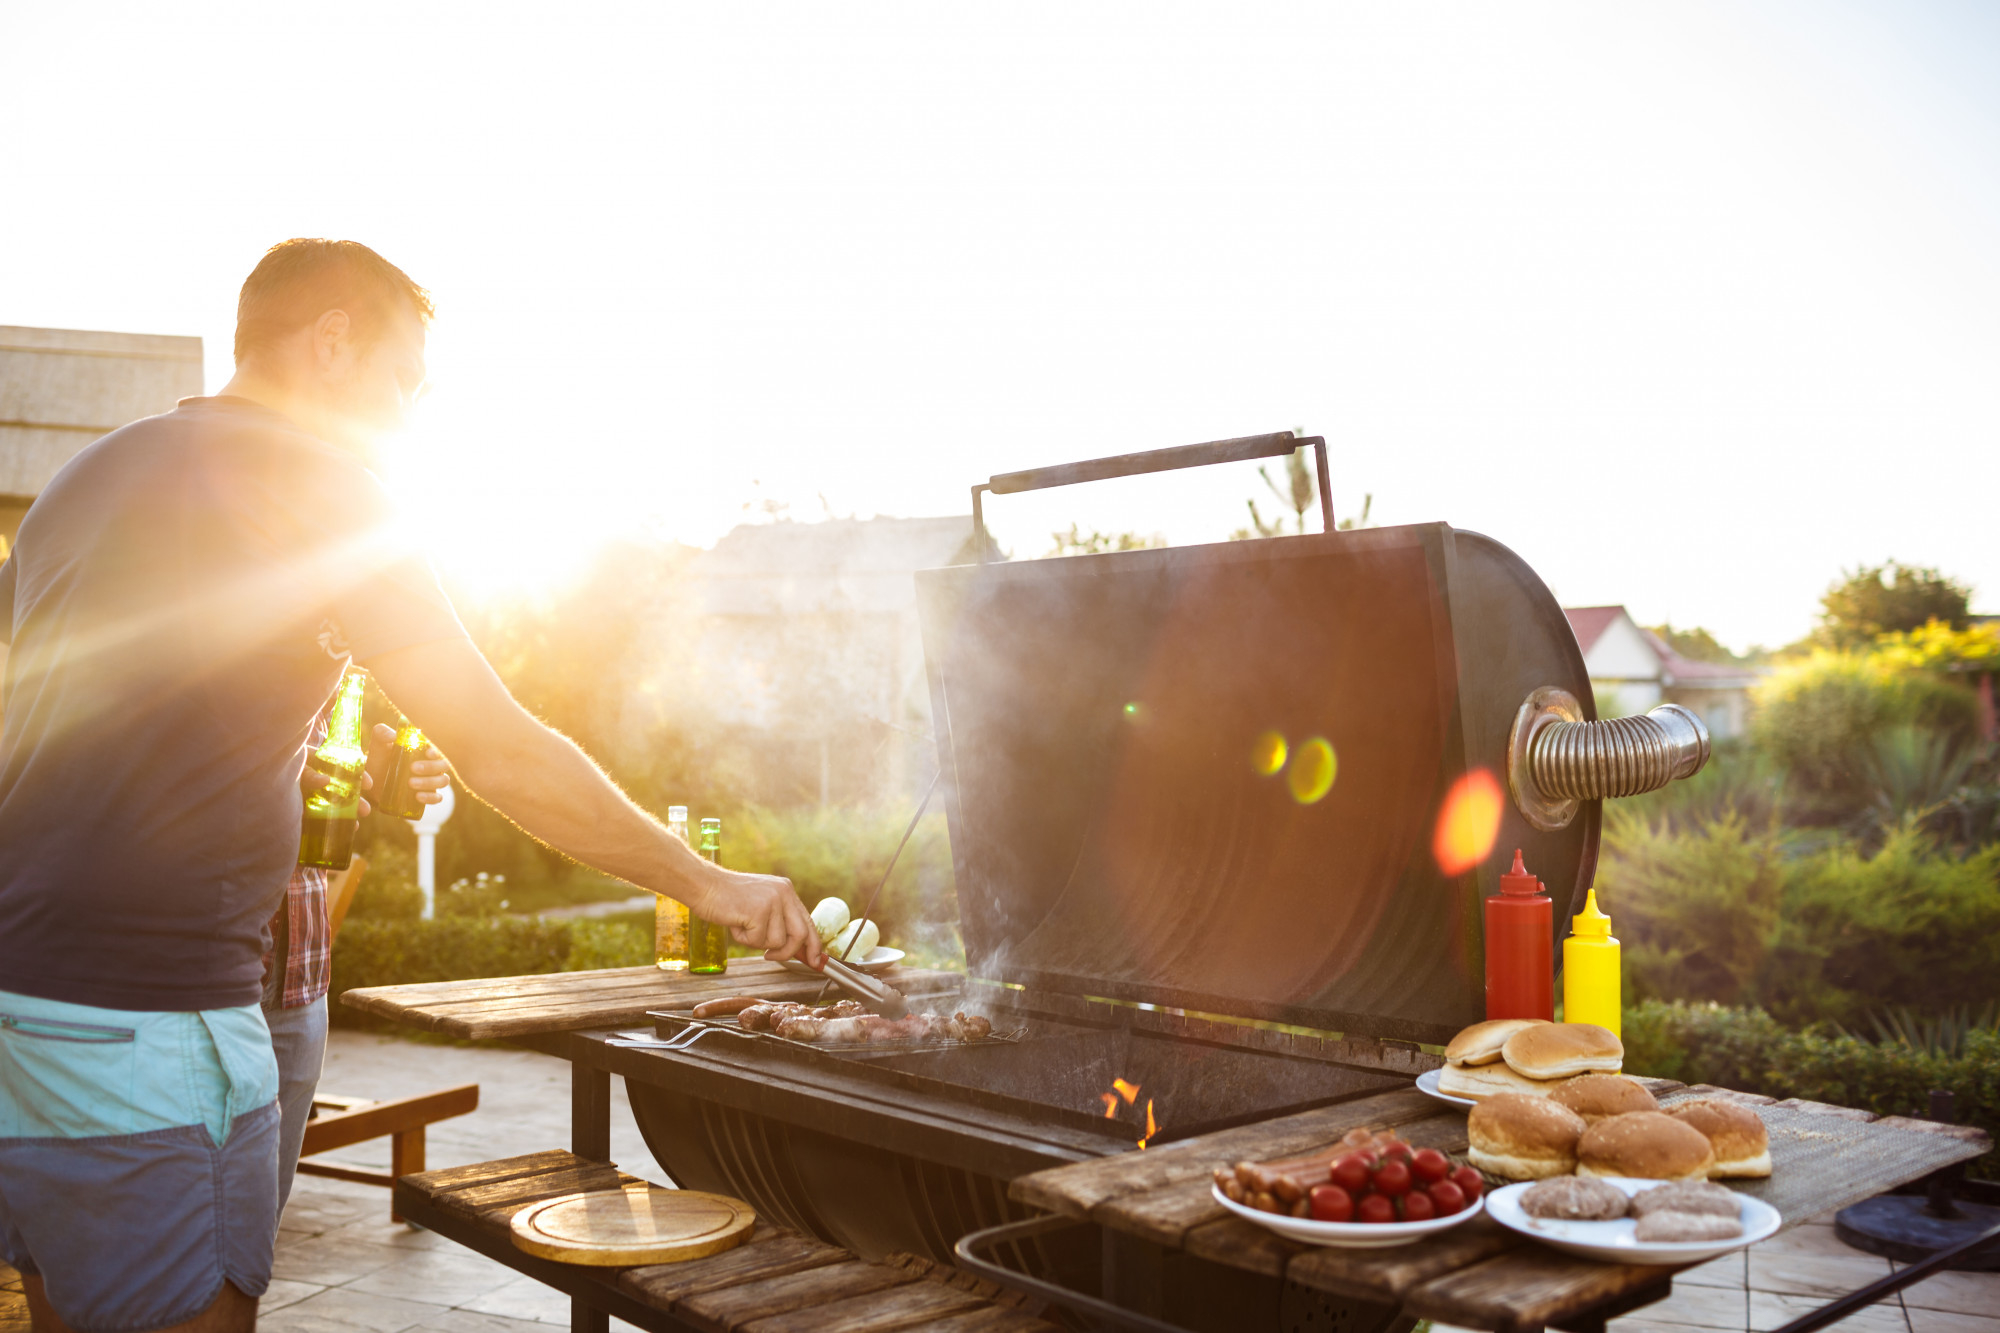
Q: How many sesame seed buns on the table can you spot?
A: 4